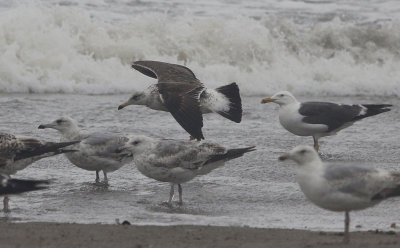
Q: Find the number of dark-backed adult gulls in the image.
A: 1